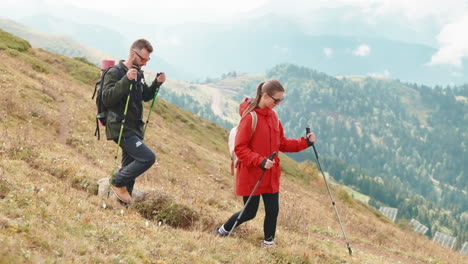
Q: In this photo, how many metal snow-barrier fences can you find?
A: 4